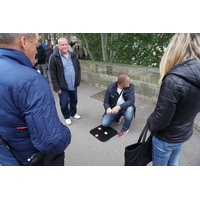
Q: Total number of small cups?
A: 3